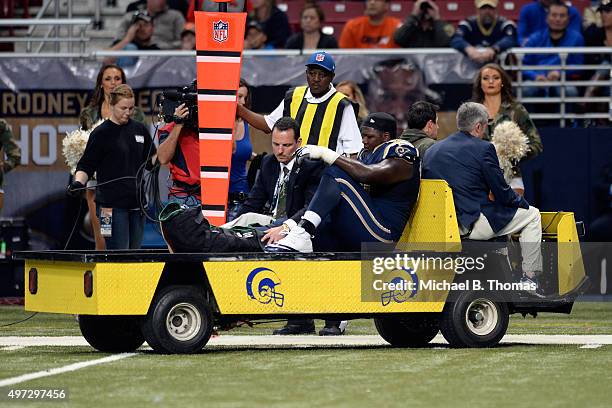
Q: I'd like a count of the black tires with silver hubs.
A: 2